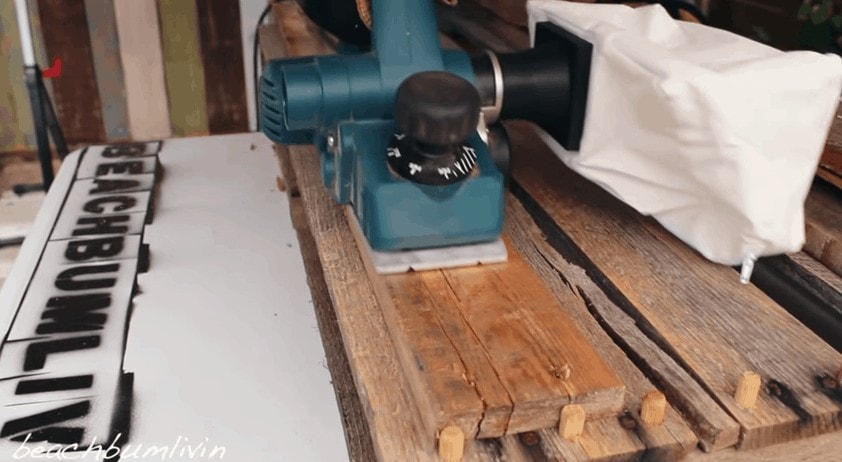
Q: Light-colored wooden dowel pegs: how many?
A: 4